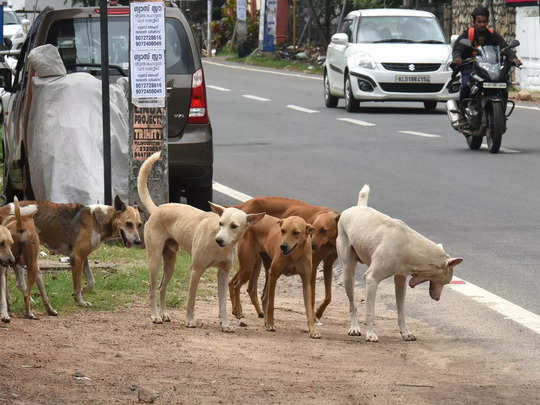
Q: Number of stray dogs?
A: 7